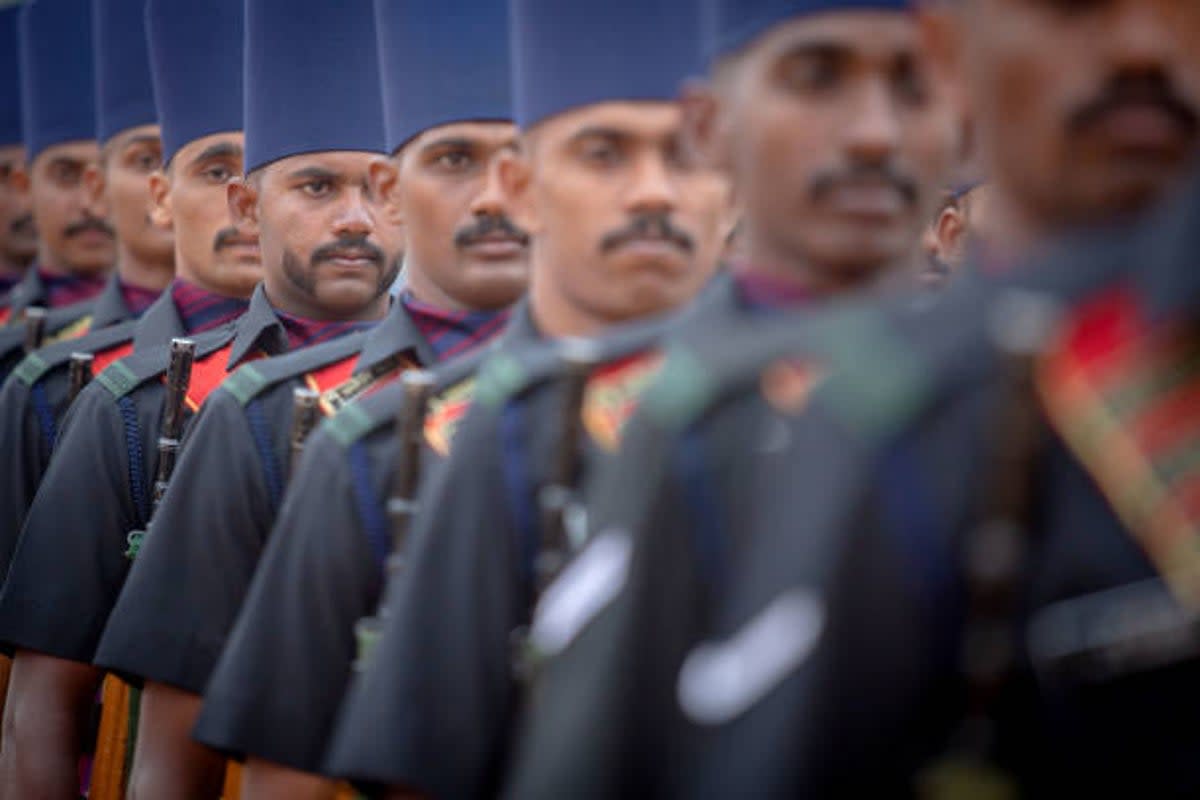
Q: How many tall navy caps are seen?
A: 8